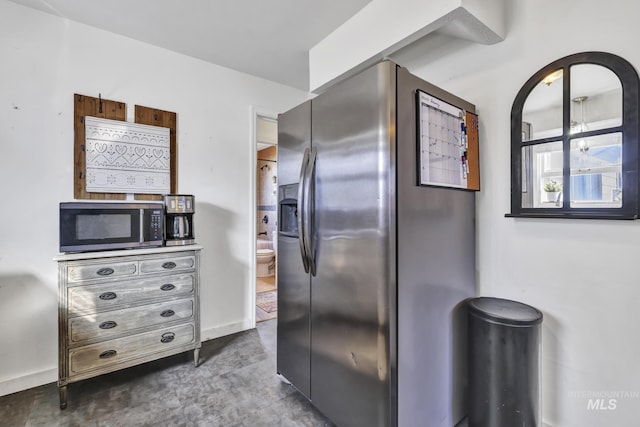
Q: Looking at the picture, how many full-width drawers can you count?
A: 3